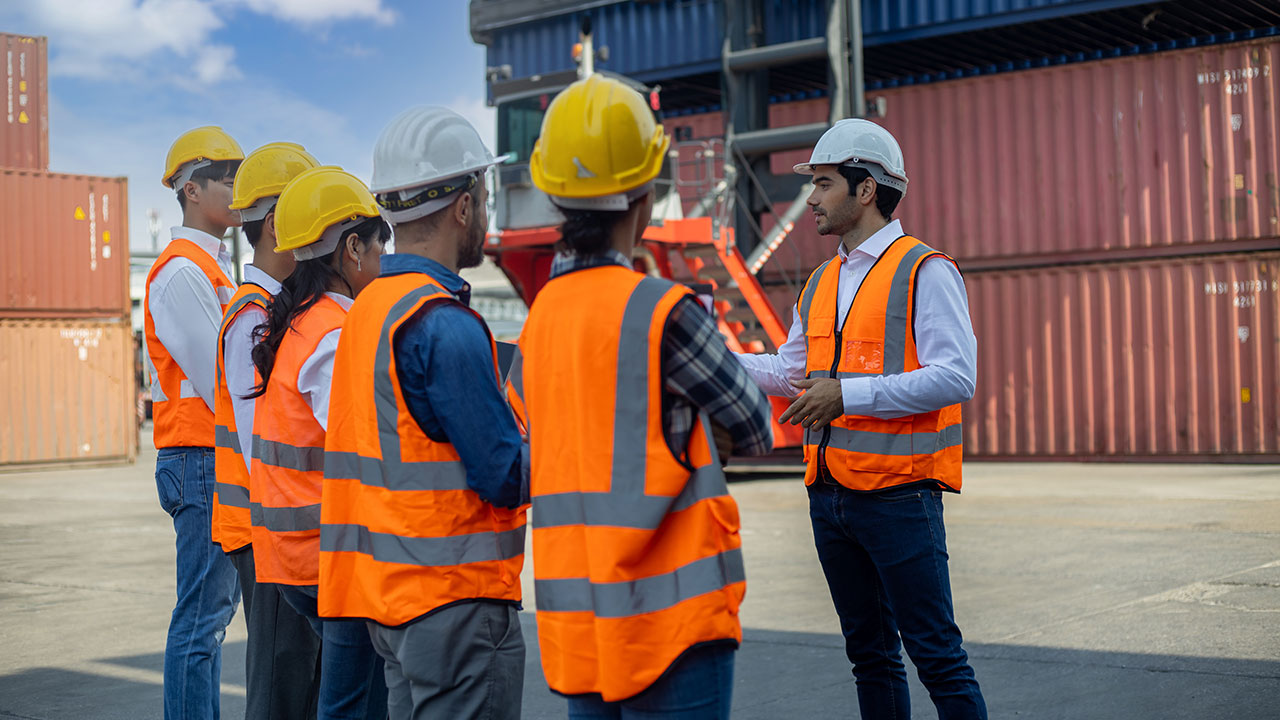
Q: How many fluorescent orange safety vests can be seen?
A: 6